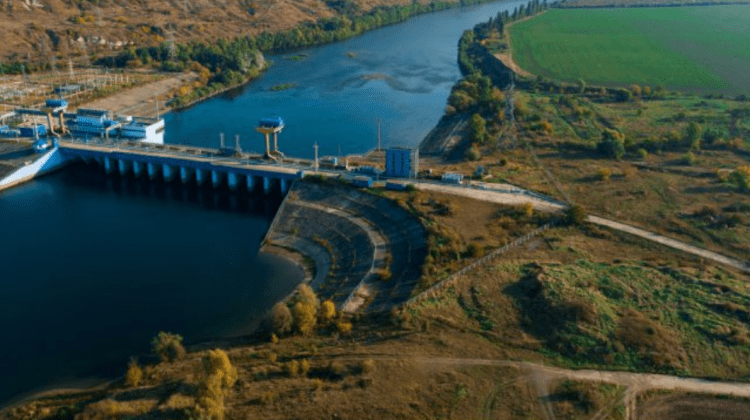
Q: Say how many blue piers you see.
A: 12